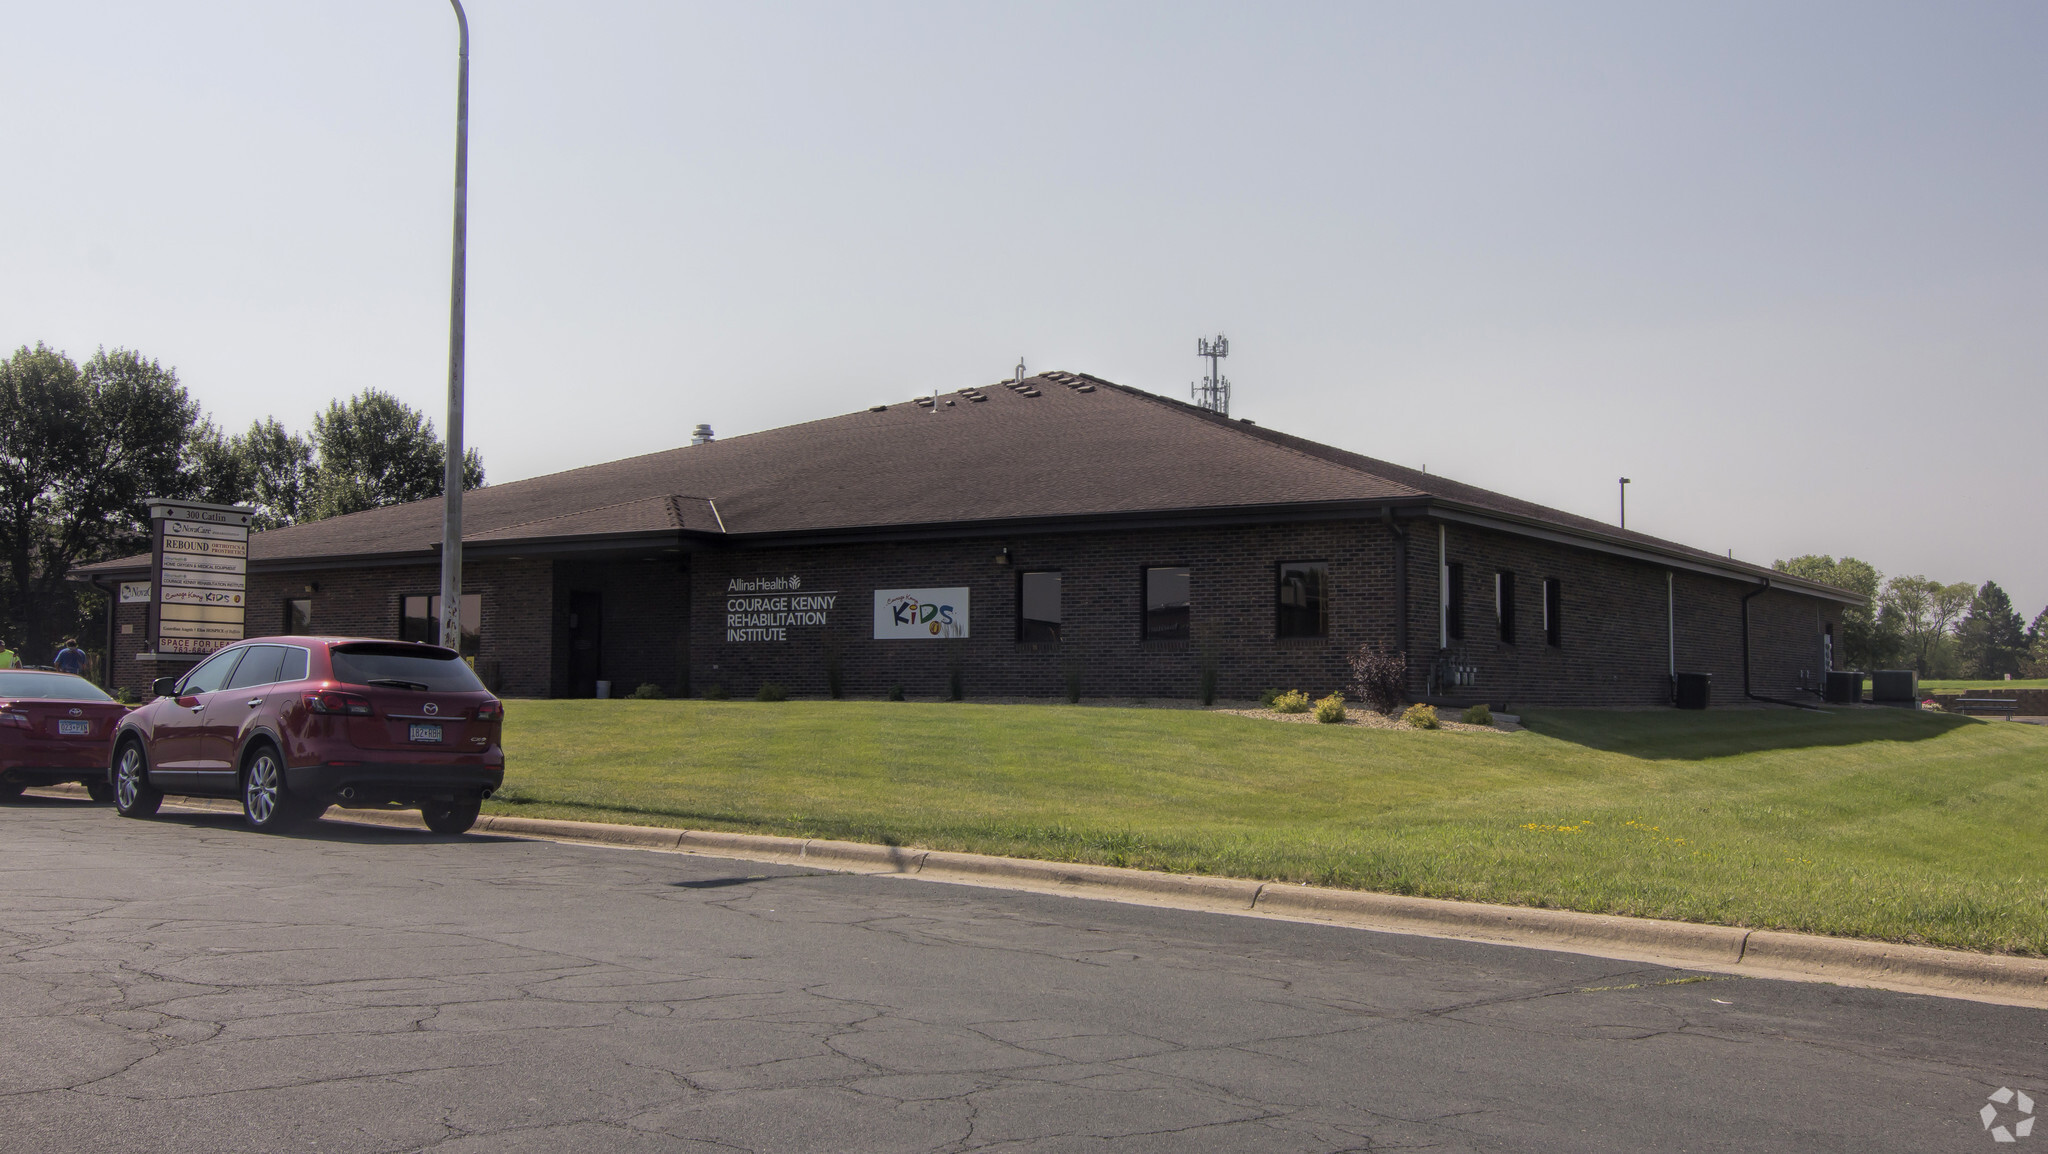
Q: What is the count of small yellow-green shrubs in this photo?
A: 3